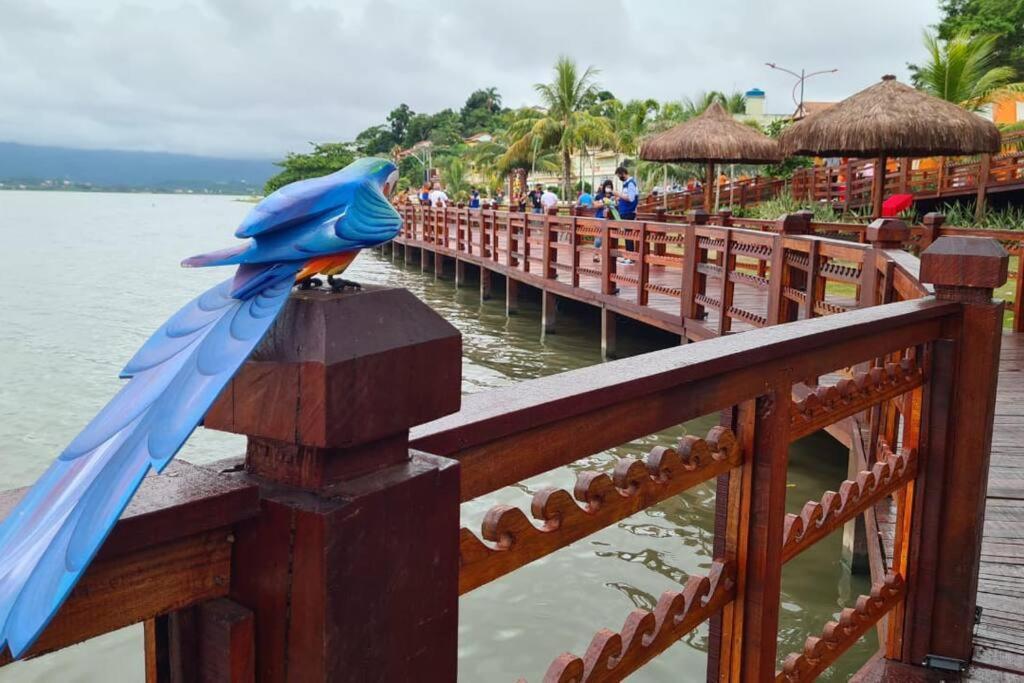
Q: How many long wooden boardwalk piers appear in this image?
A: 1